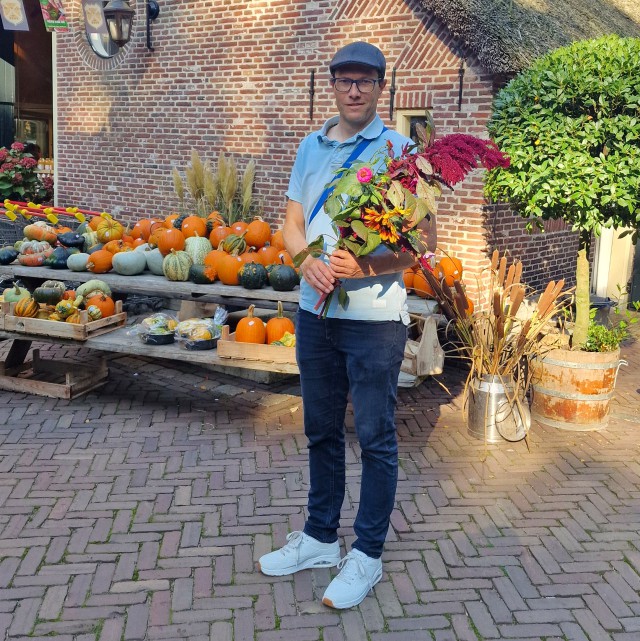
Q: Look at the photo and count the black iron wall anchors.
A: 3